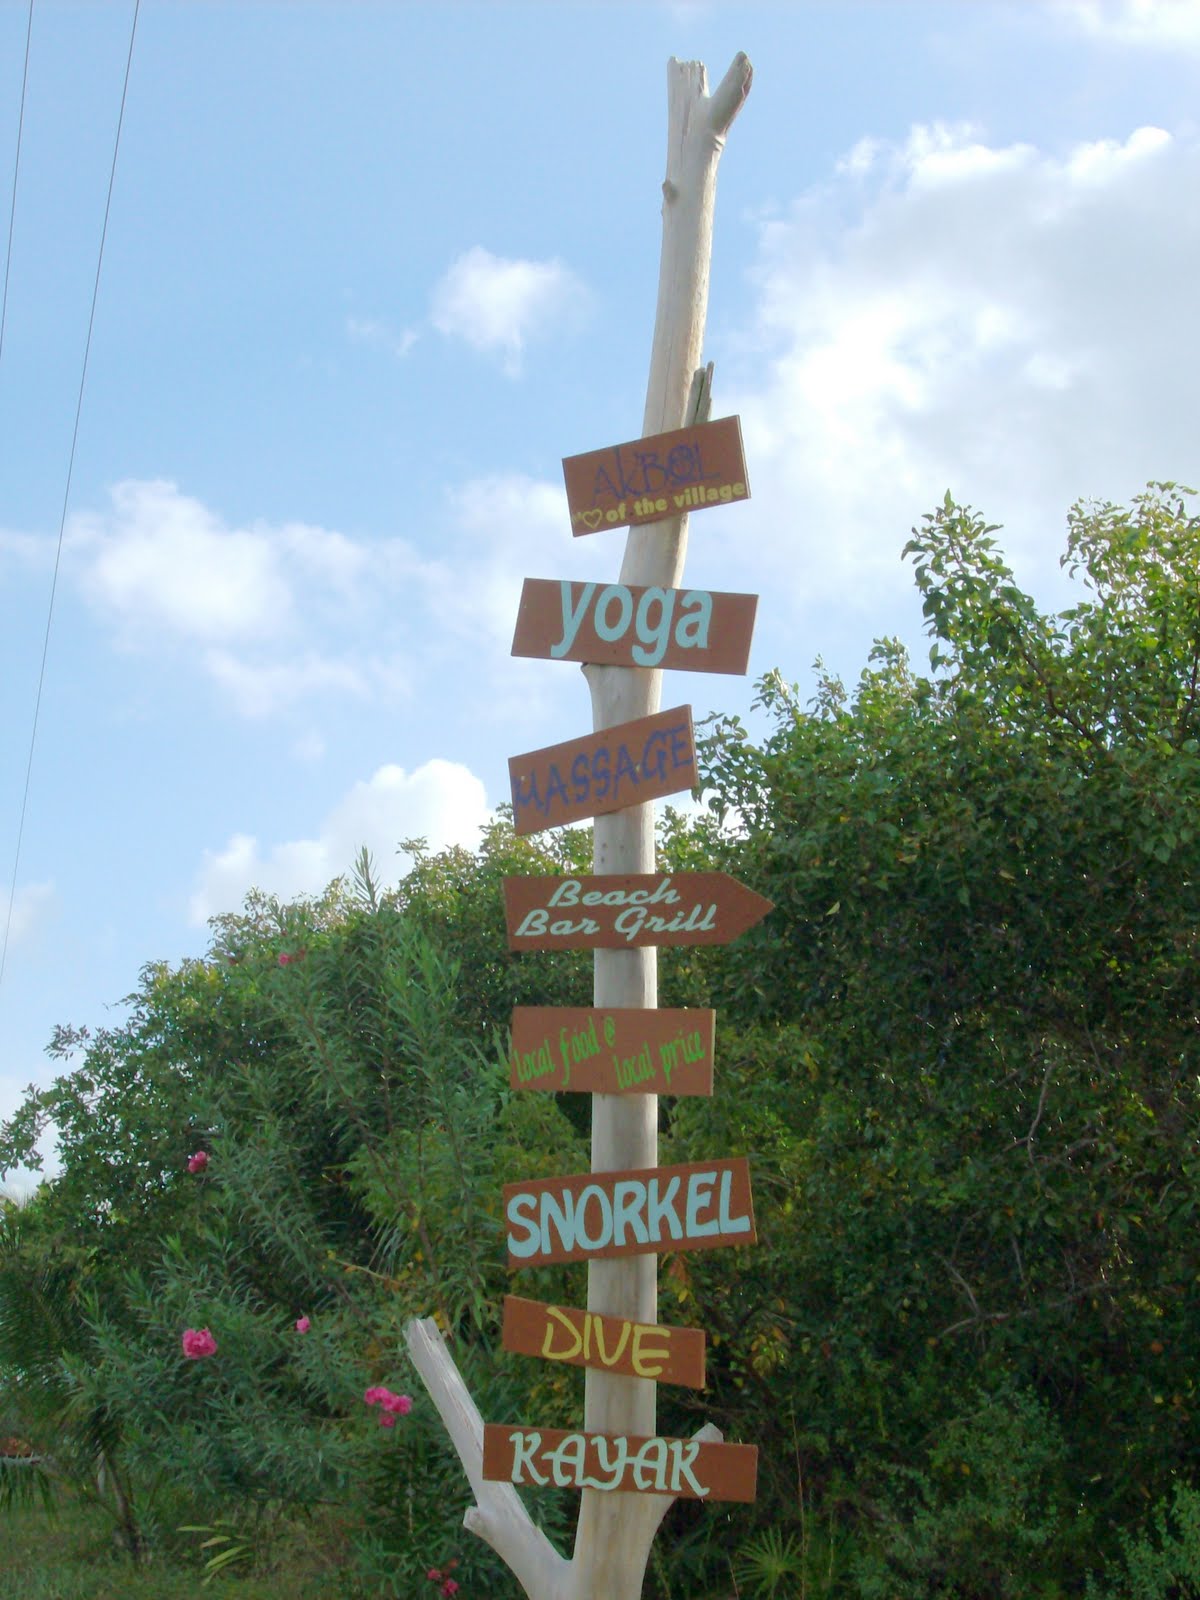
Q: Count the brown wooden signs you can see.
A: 8